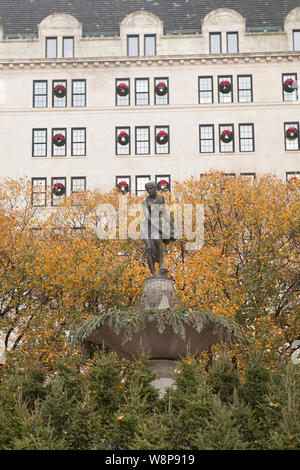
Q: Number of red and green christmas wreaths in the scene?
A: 13